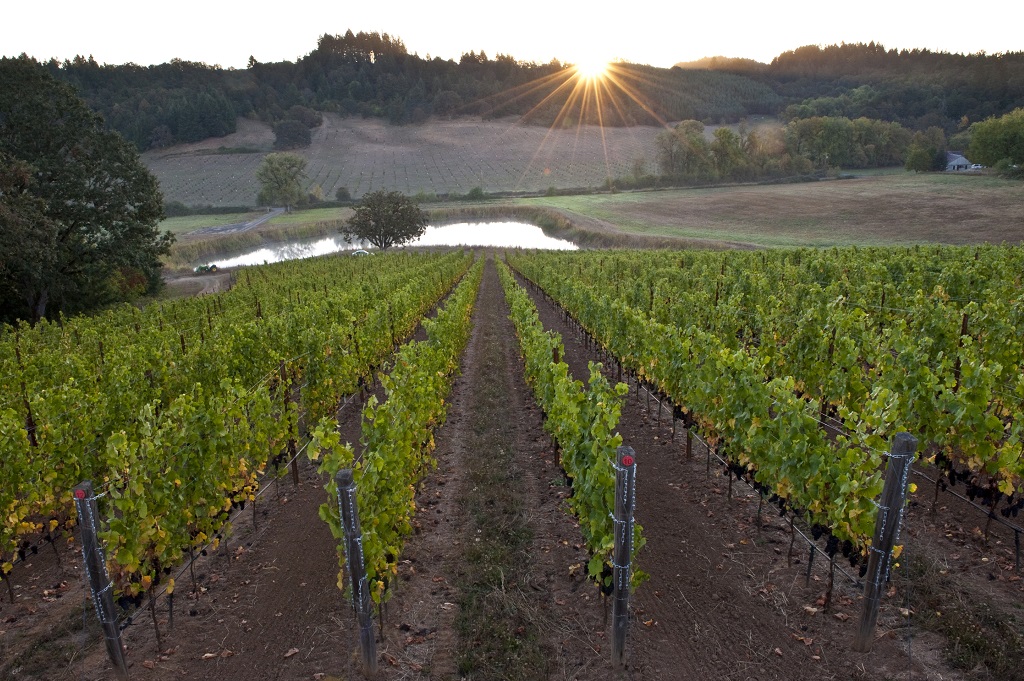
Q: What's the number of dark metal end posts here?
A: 4